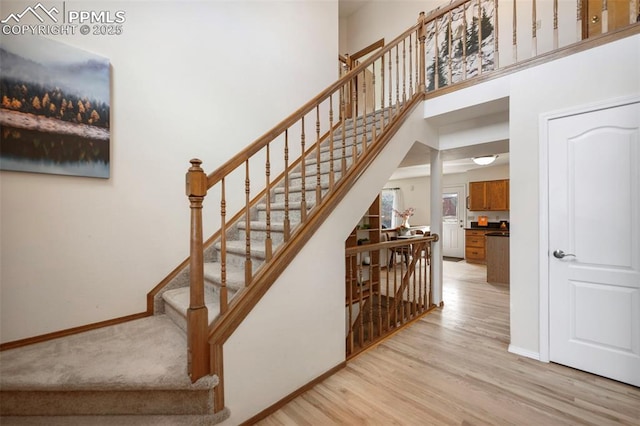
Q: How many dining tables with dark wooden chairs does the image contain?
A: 1